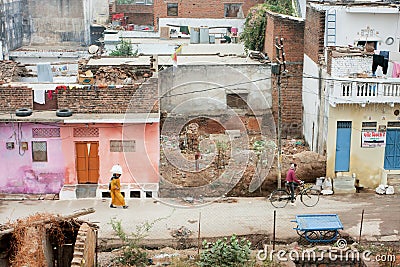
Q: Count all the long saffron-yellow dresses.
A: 1